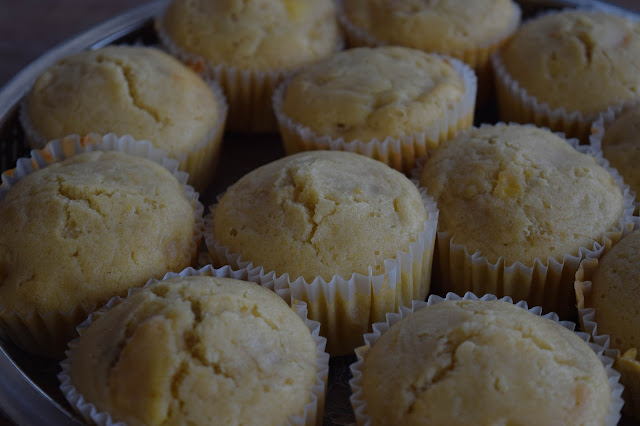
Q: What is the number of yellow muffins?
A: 12